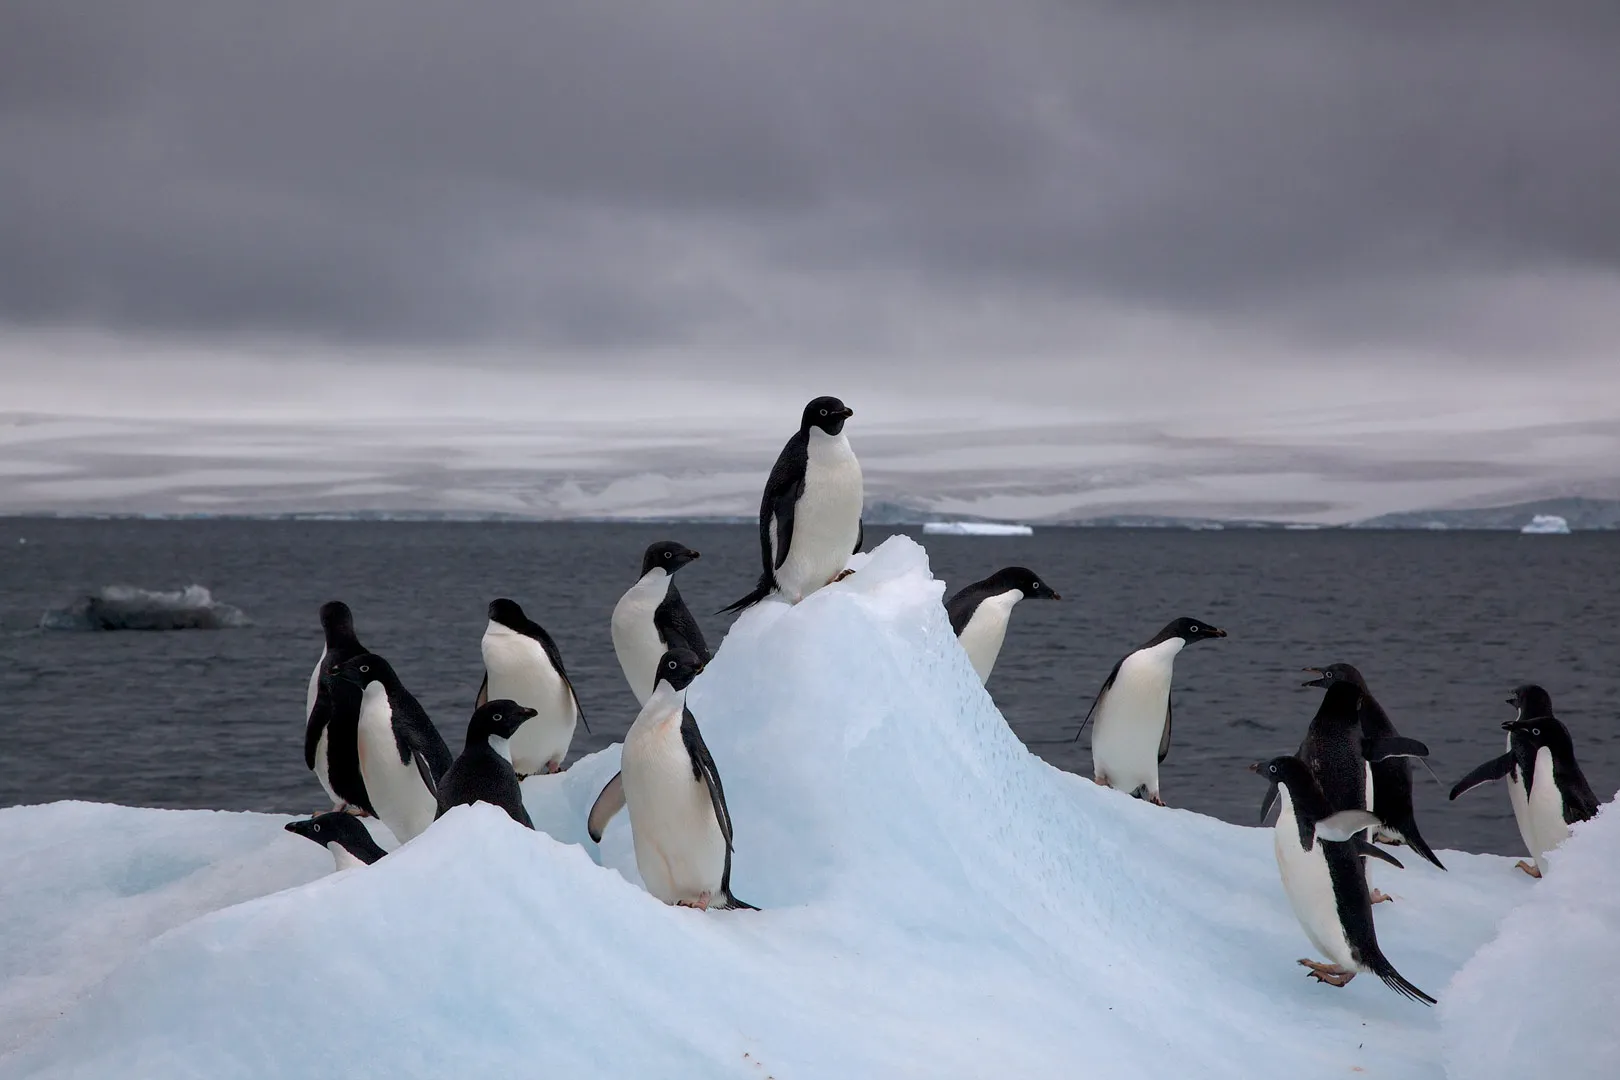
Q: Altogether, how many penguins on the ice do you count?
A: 15